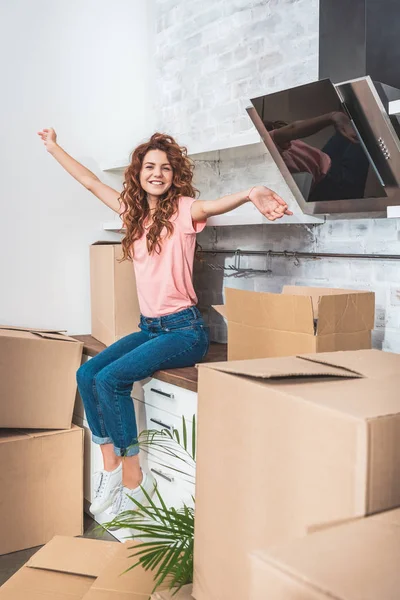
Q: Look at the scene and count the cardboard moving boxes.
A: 7